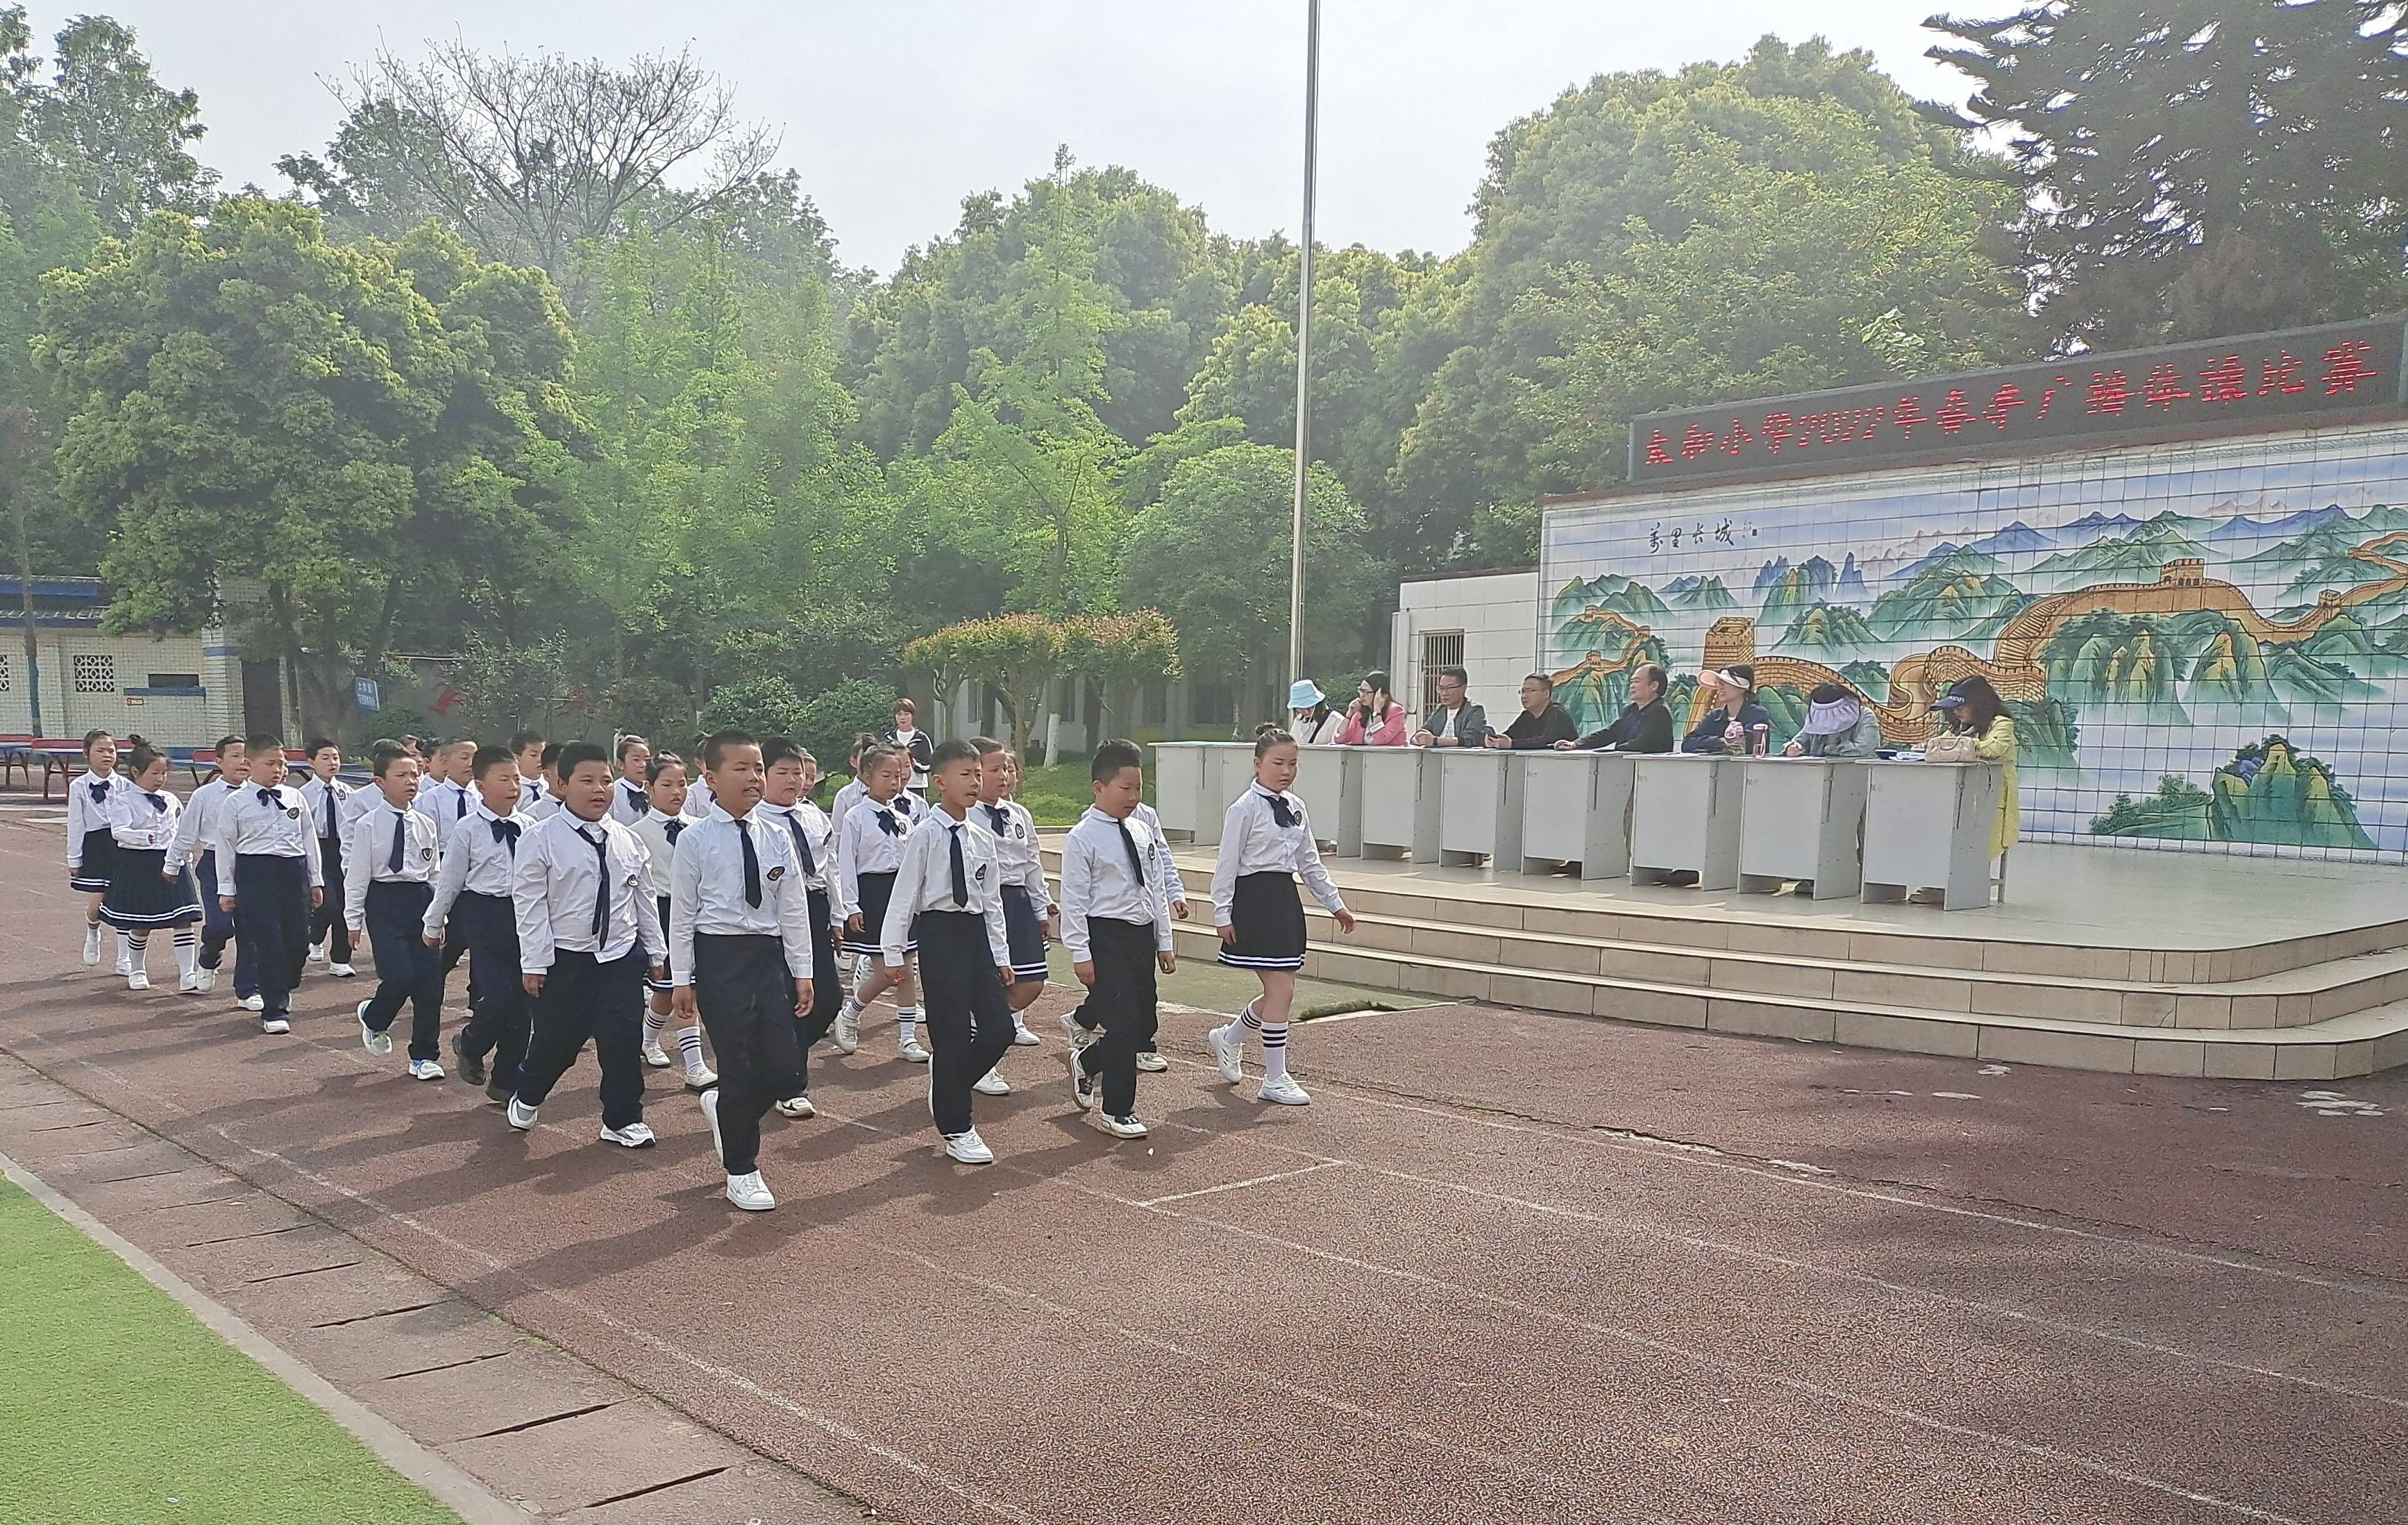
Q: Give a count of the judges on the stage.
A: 8